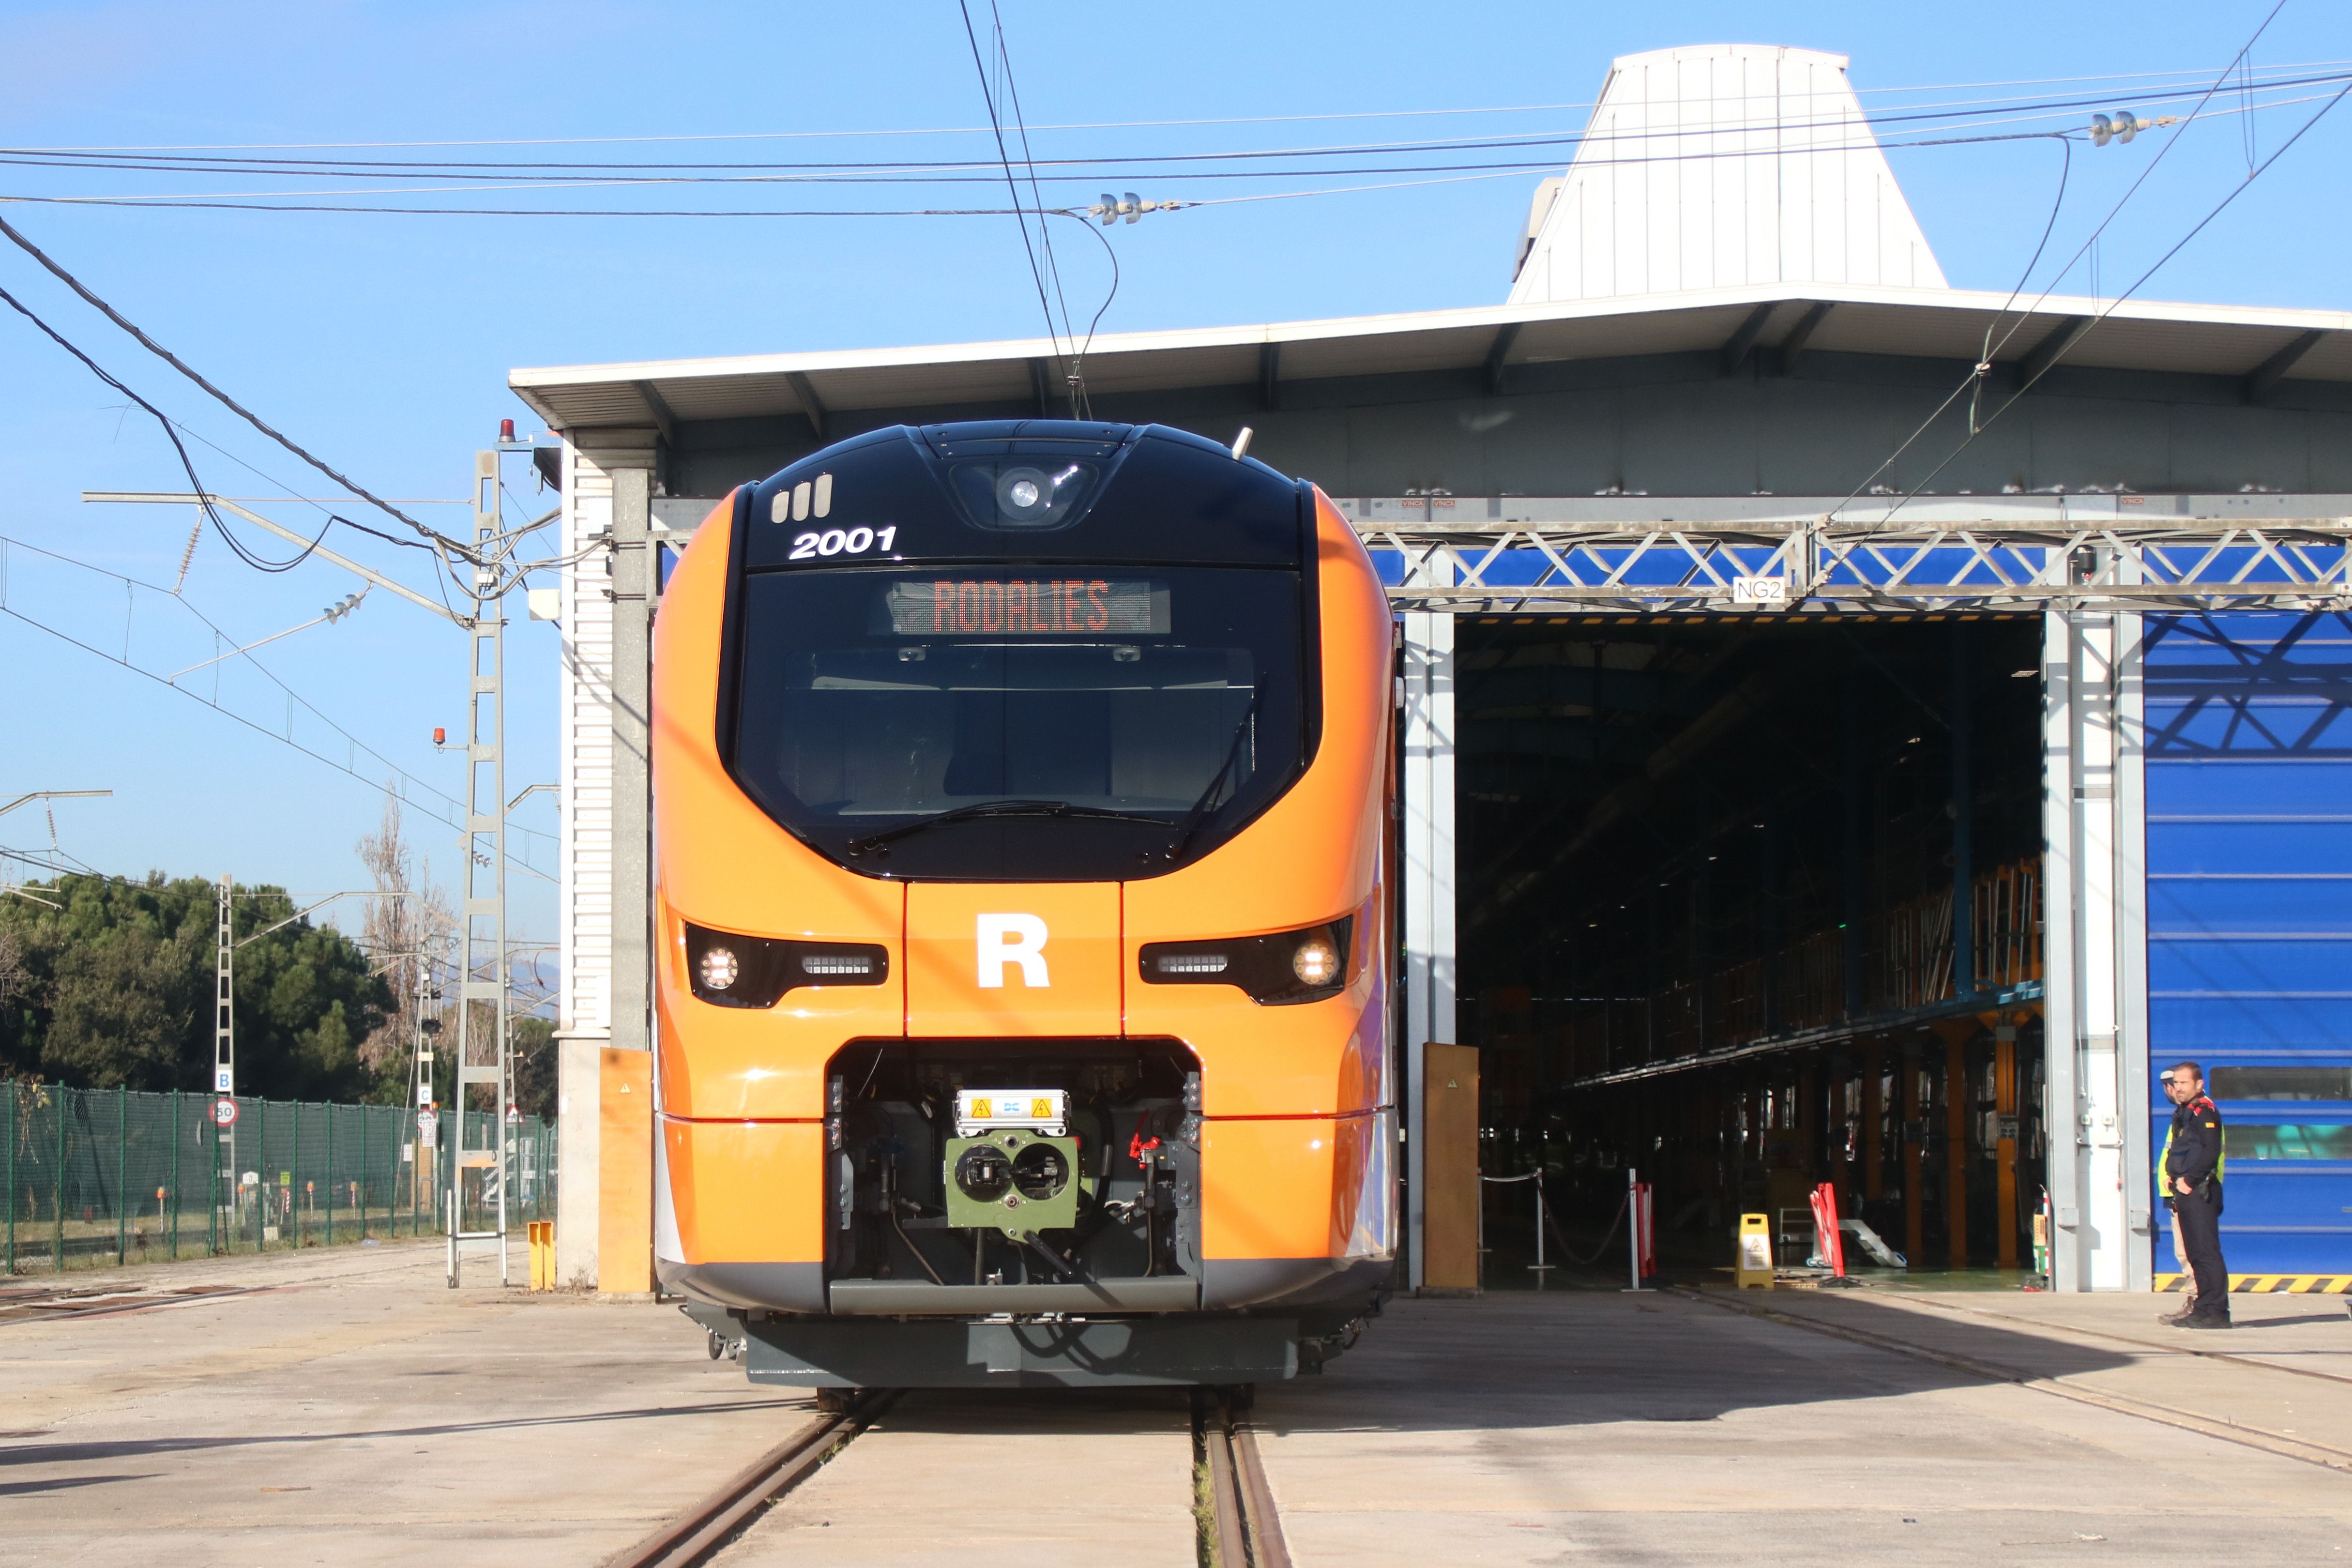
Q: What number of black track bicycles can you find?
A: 0